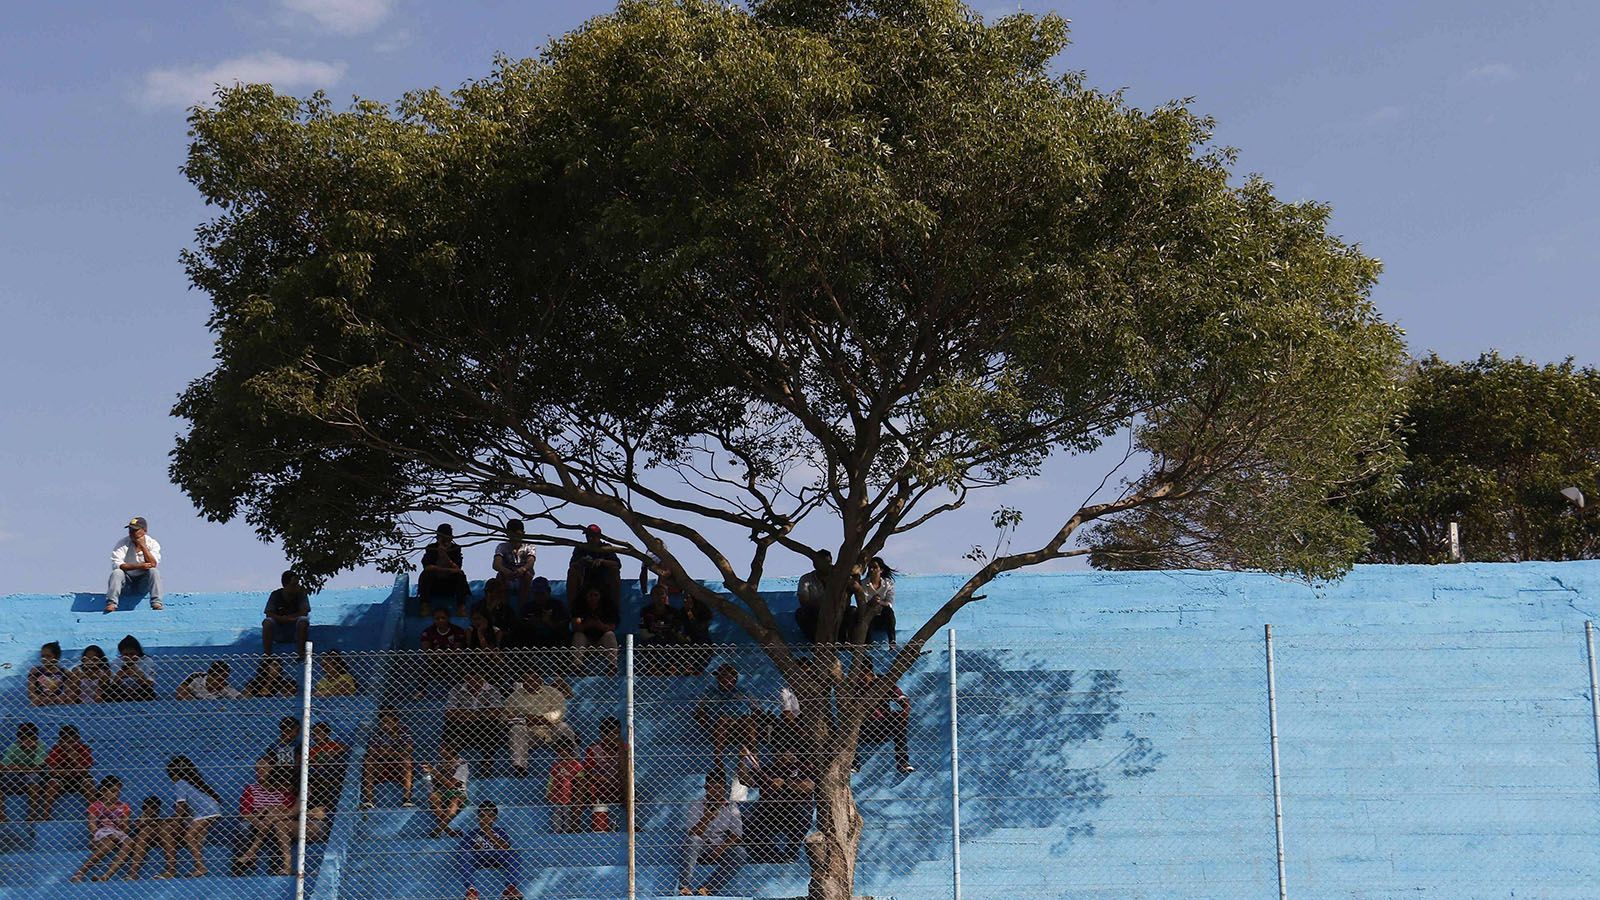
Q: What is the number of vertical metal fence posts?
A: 5